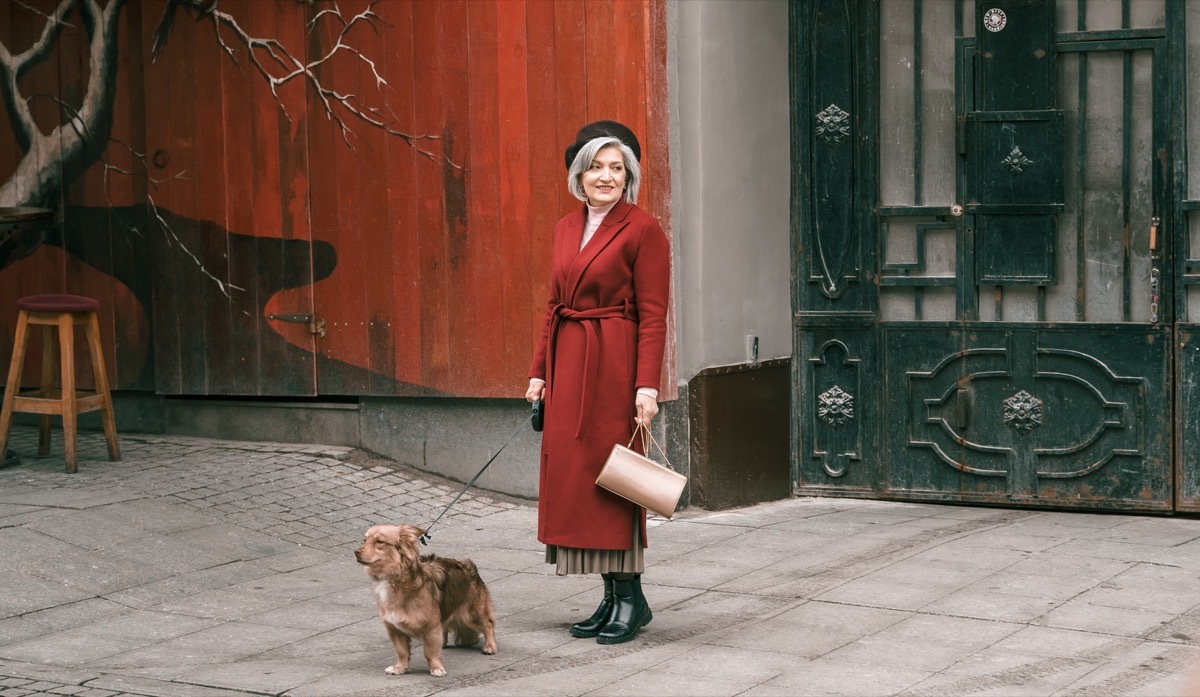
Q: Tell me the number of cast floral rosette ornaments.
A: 4